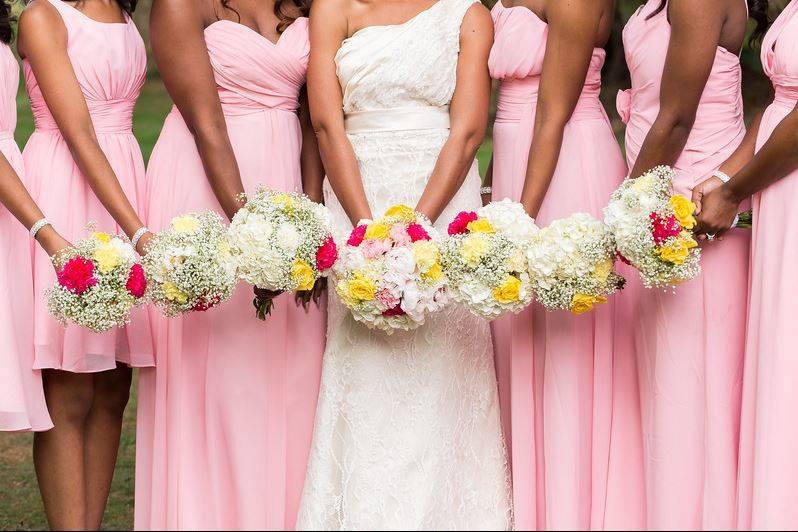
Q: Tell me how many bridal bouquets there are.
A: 7